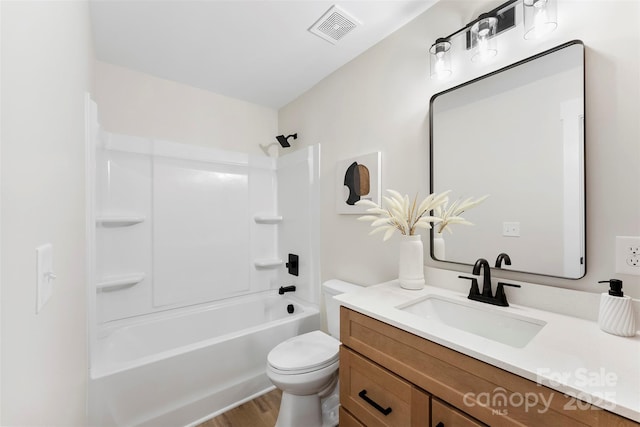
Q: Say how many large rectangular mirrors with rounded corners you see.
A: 1